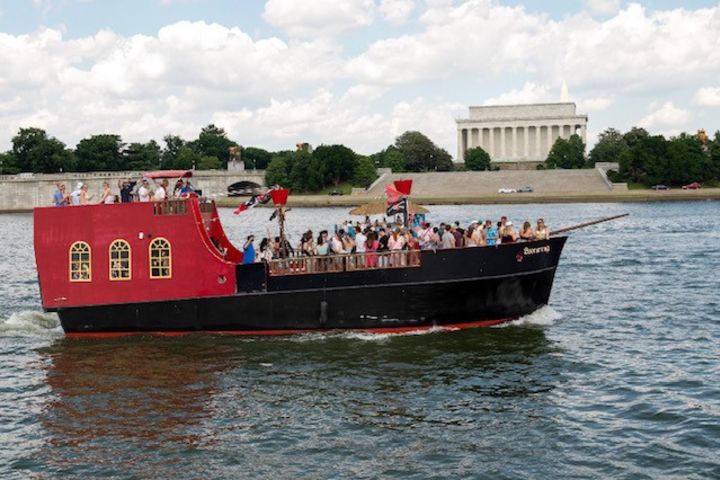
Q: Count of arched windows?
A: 3